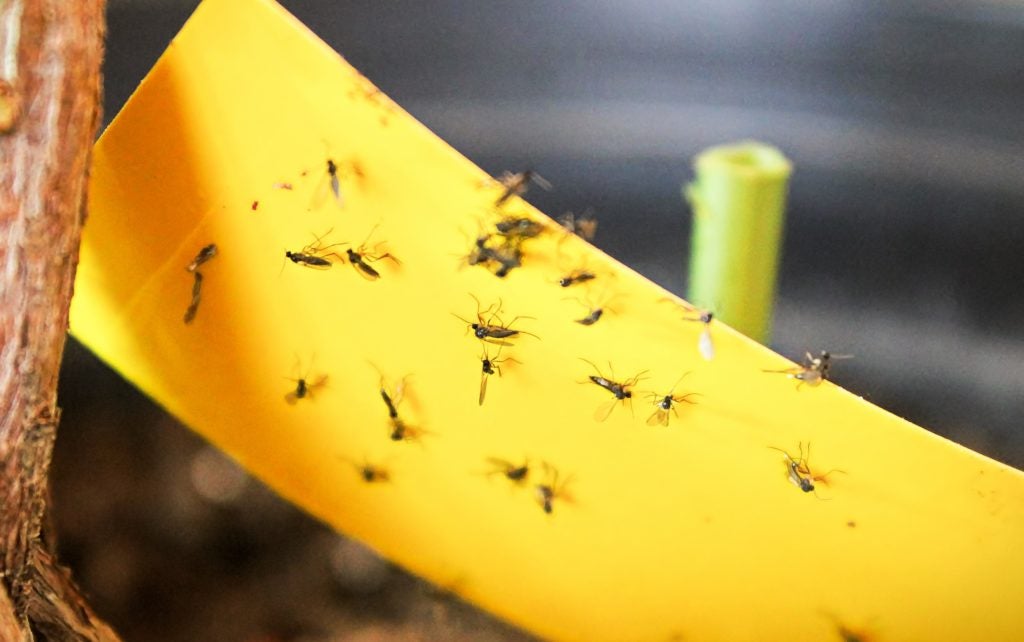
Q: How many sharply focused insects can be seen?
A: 7